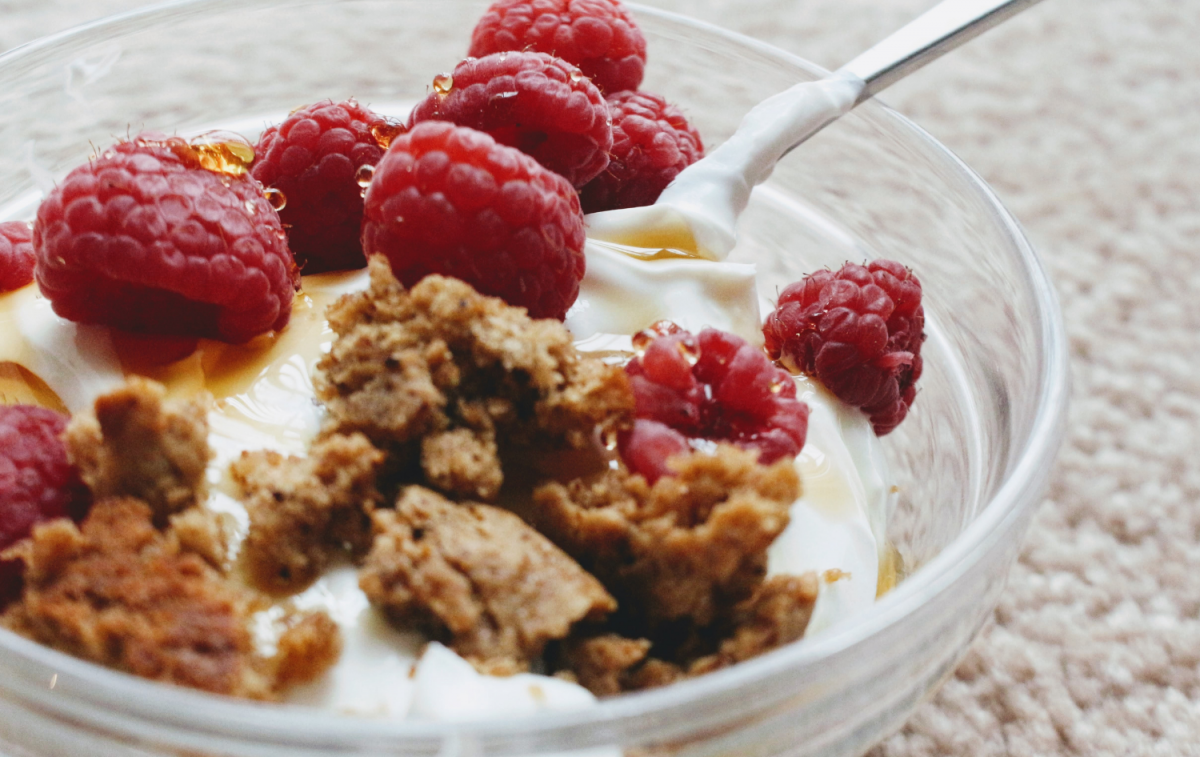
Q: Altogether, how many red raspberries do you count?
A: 10